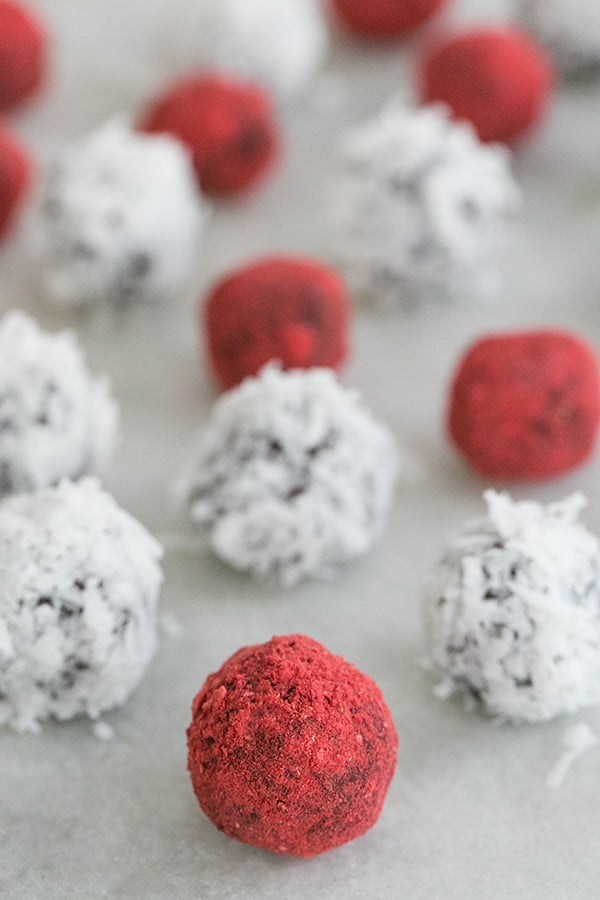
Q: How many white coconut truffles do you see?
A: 8